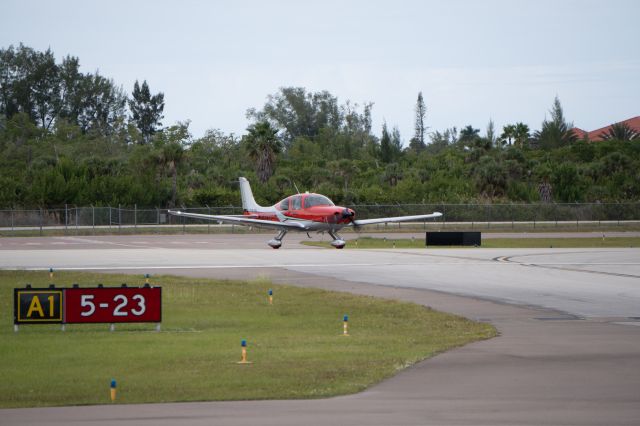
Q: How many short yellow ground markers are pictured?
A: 6